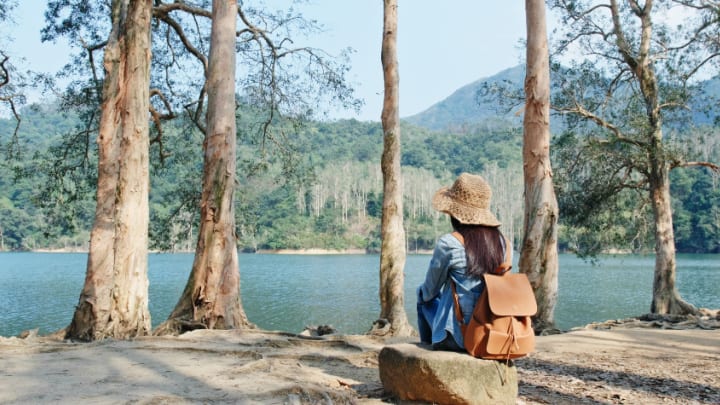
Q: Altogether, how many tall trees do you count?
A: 5